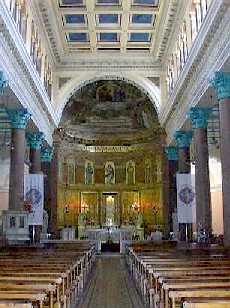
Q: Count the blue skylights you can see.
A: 9